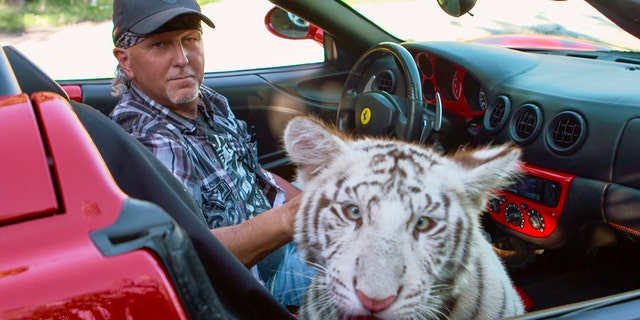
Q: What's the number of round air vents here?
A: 4